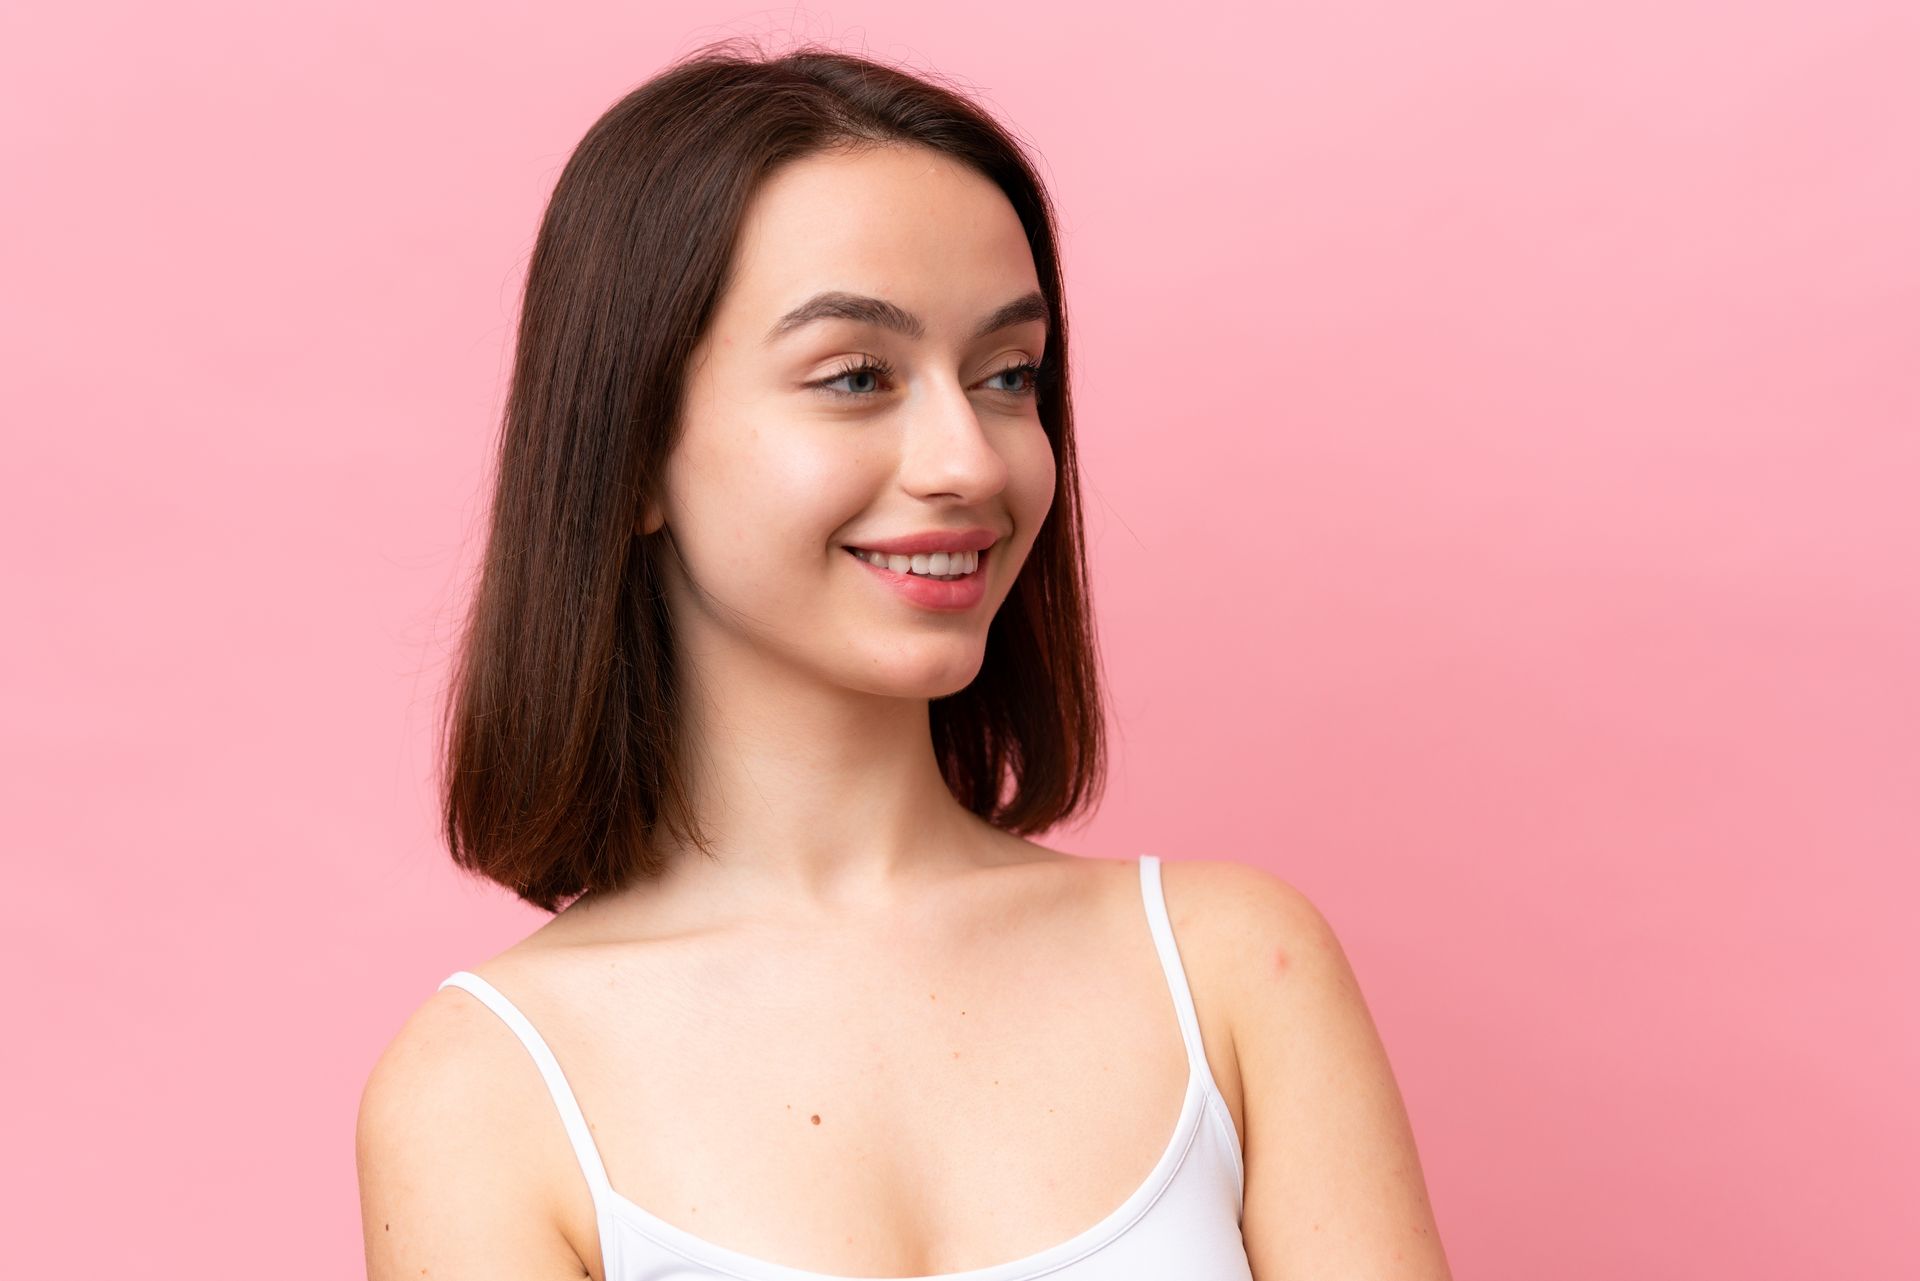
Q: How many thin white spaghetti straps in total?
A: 2